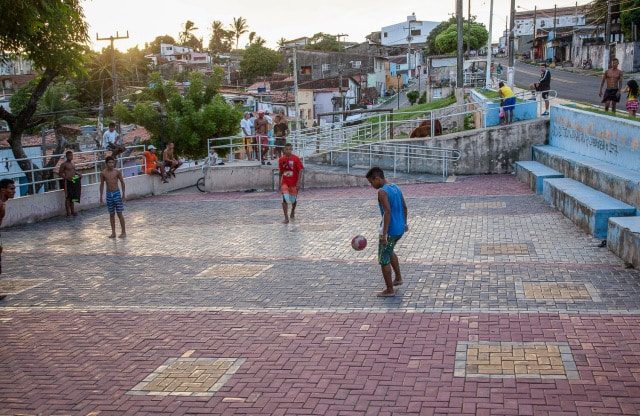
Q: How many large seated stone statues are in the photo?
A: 0